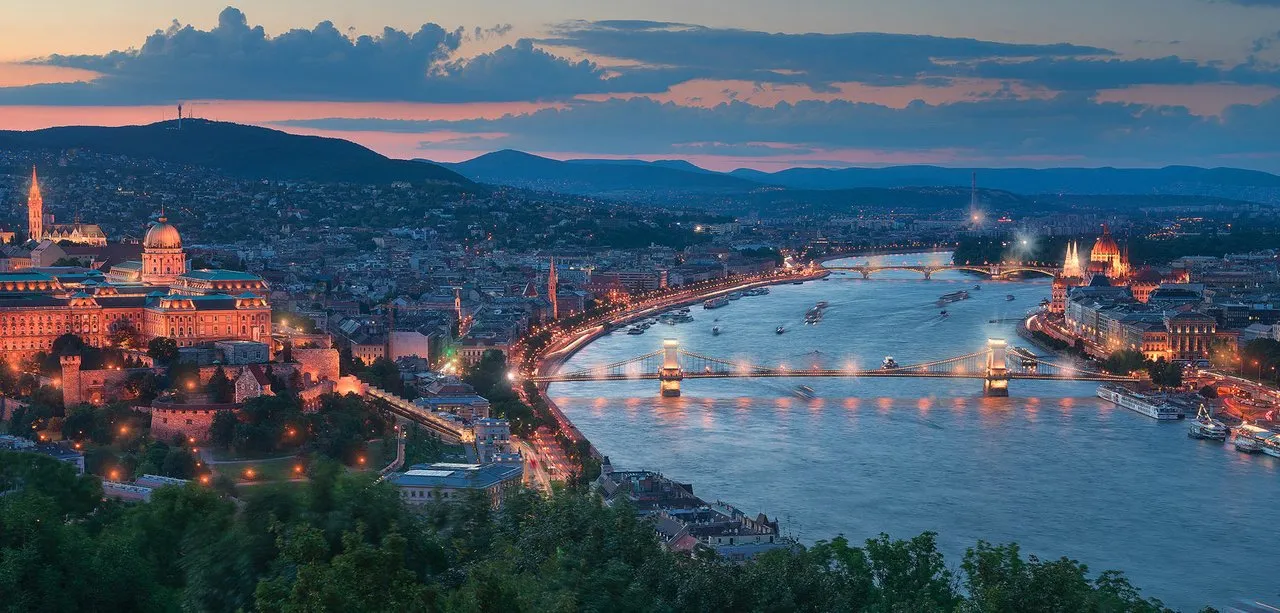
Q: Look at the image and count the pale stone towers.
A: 2